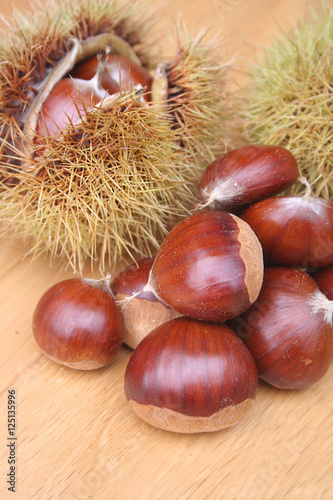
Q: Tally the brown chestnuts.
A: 10